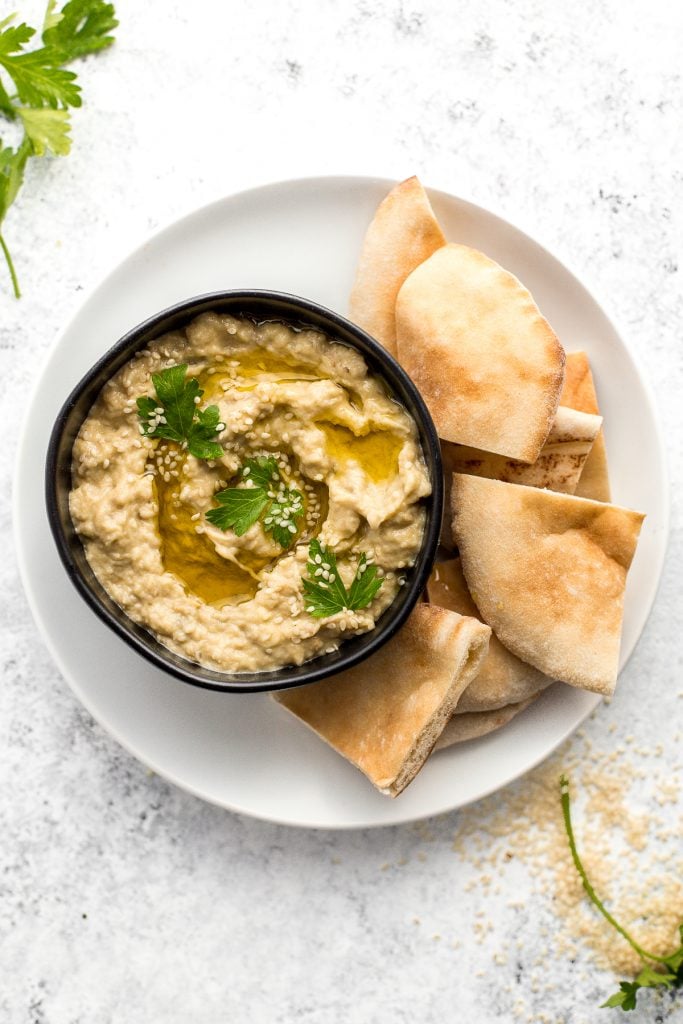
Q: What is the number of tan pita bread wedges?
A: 8